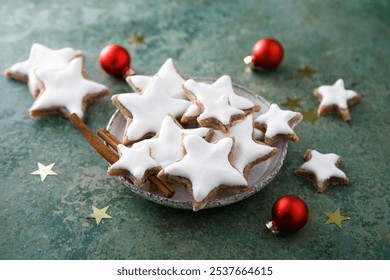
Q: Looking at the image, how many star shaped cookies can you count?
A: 13